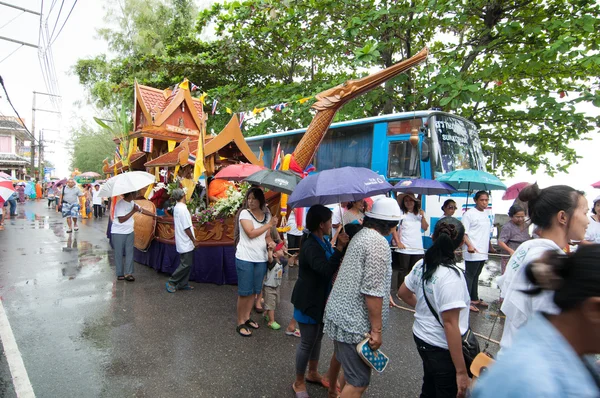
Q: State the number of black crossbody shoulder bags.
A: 1